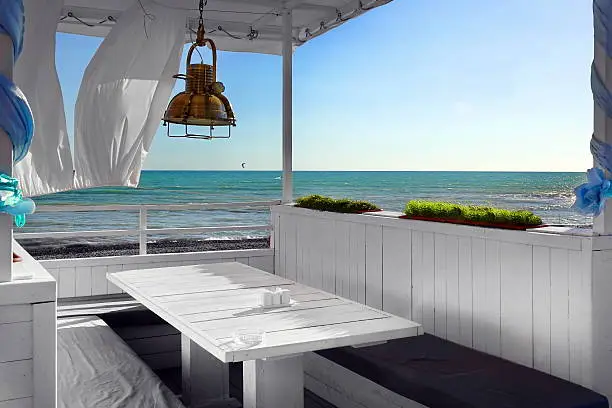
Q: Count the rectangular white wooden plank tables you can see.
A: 1